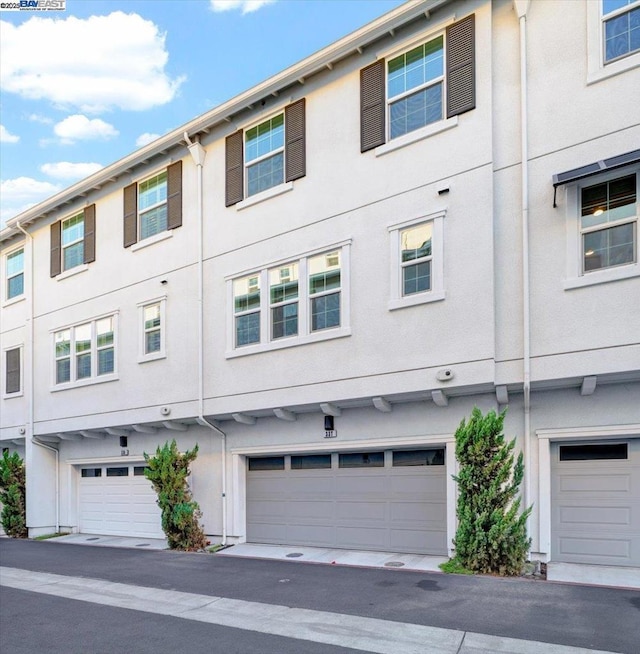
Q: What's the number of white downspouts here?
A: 3